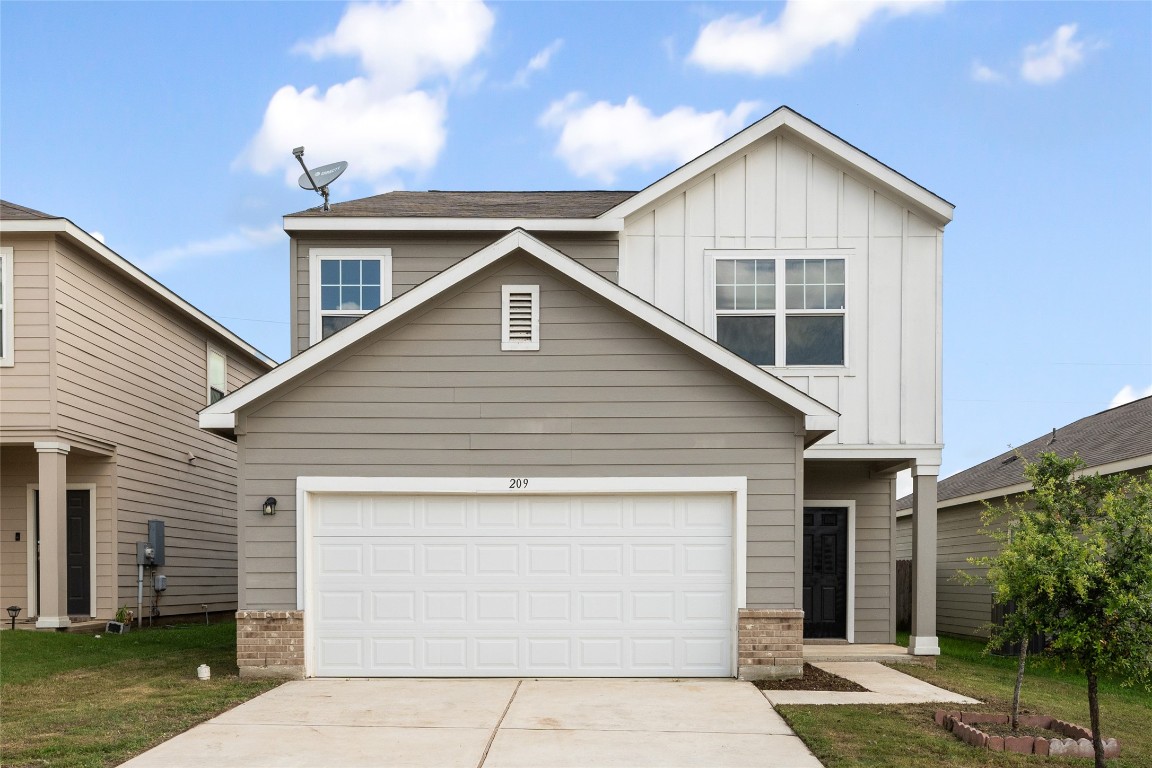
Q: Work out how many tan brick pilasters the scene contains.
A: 2